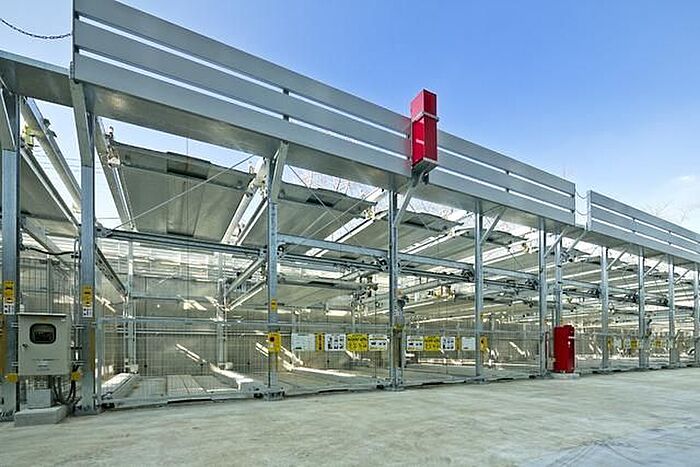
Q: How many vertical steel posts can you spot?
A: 11